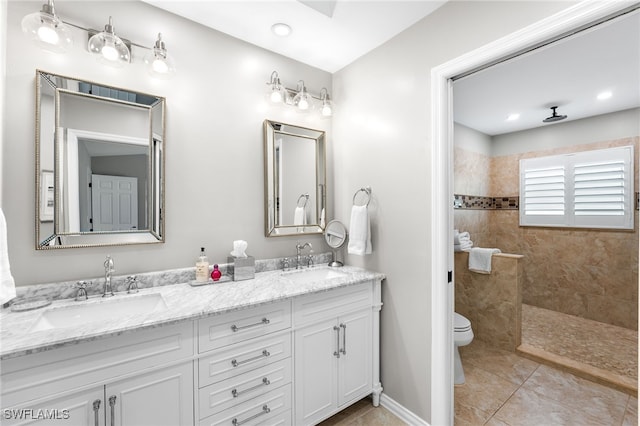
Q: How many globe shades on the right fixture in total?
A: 3